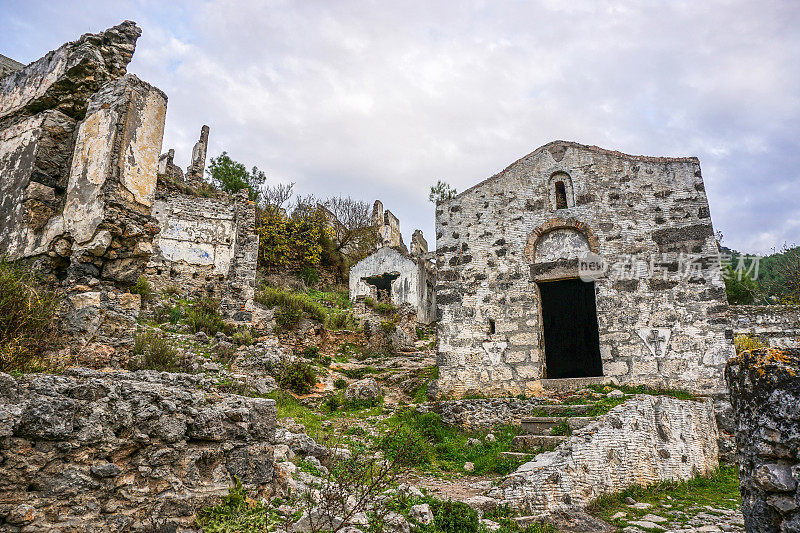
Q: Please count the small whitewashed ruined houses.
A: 1